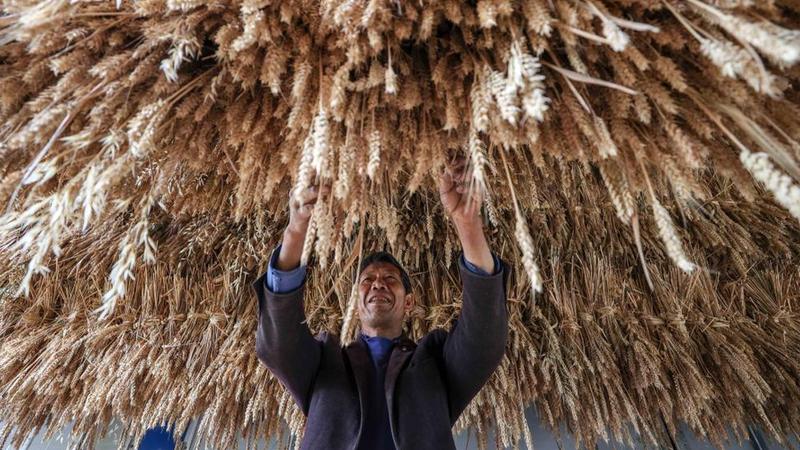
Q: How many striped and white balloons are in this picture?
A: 0